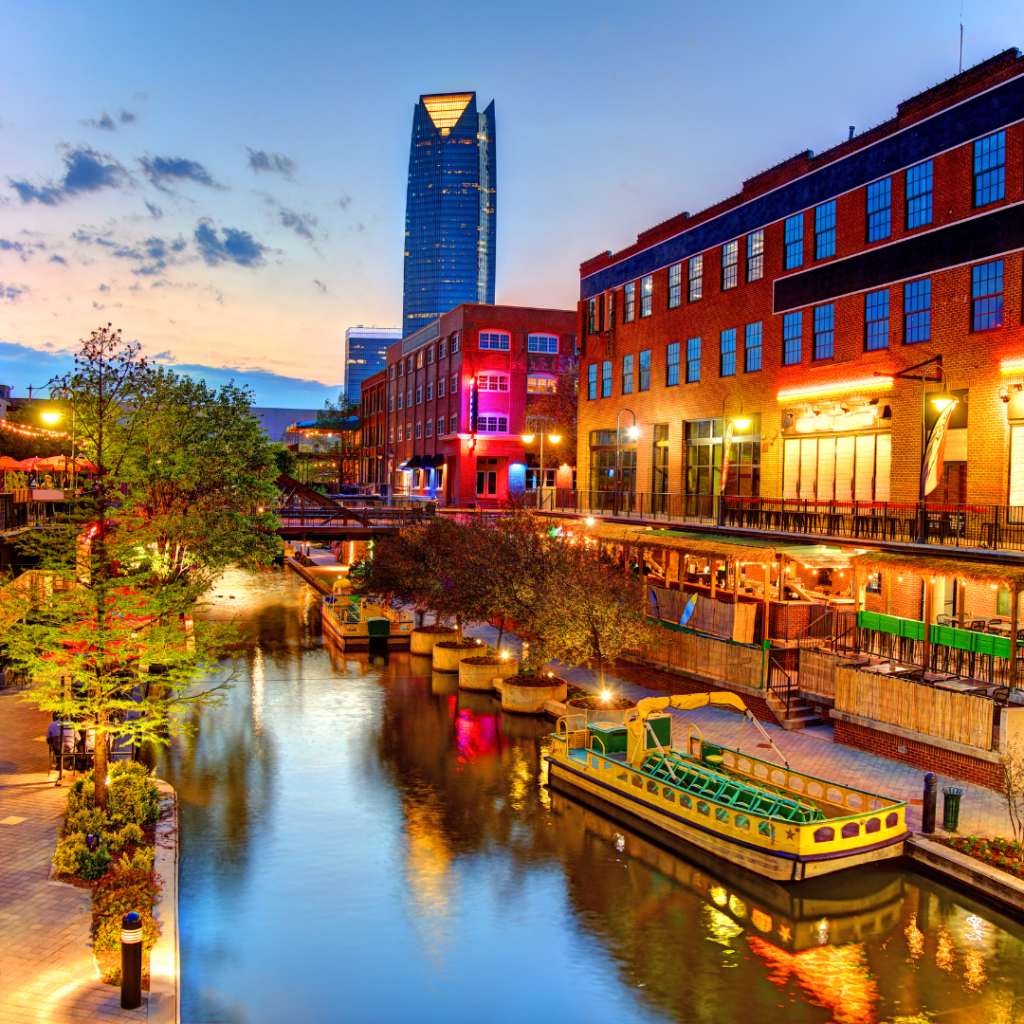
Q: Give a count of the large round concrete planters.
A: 5